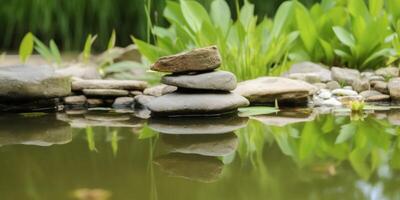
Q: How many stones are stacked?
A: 3